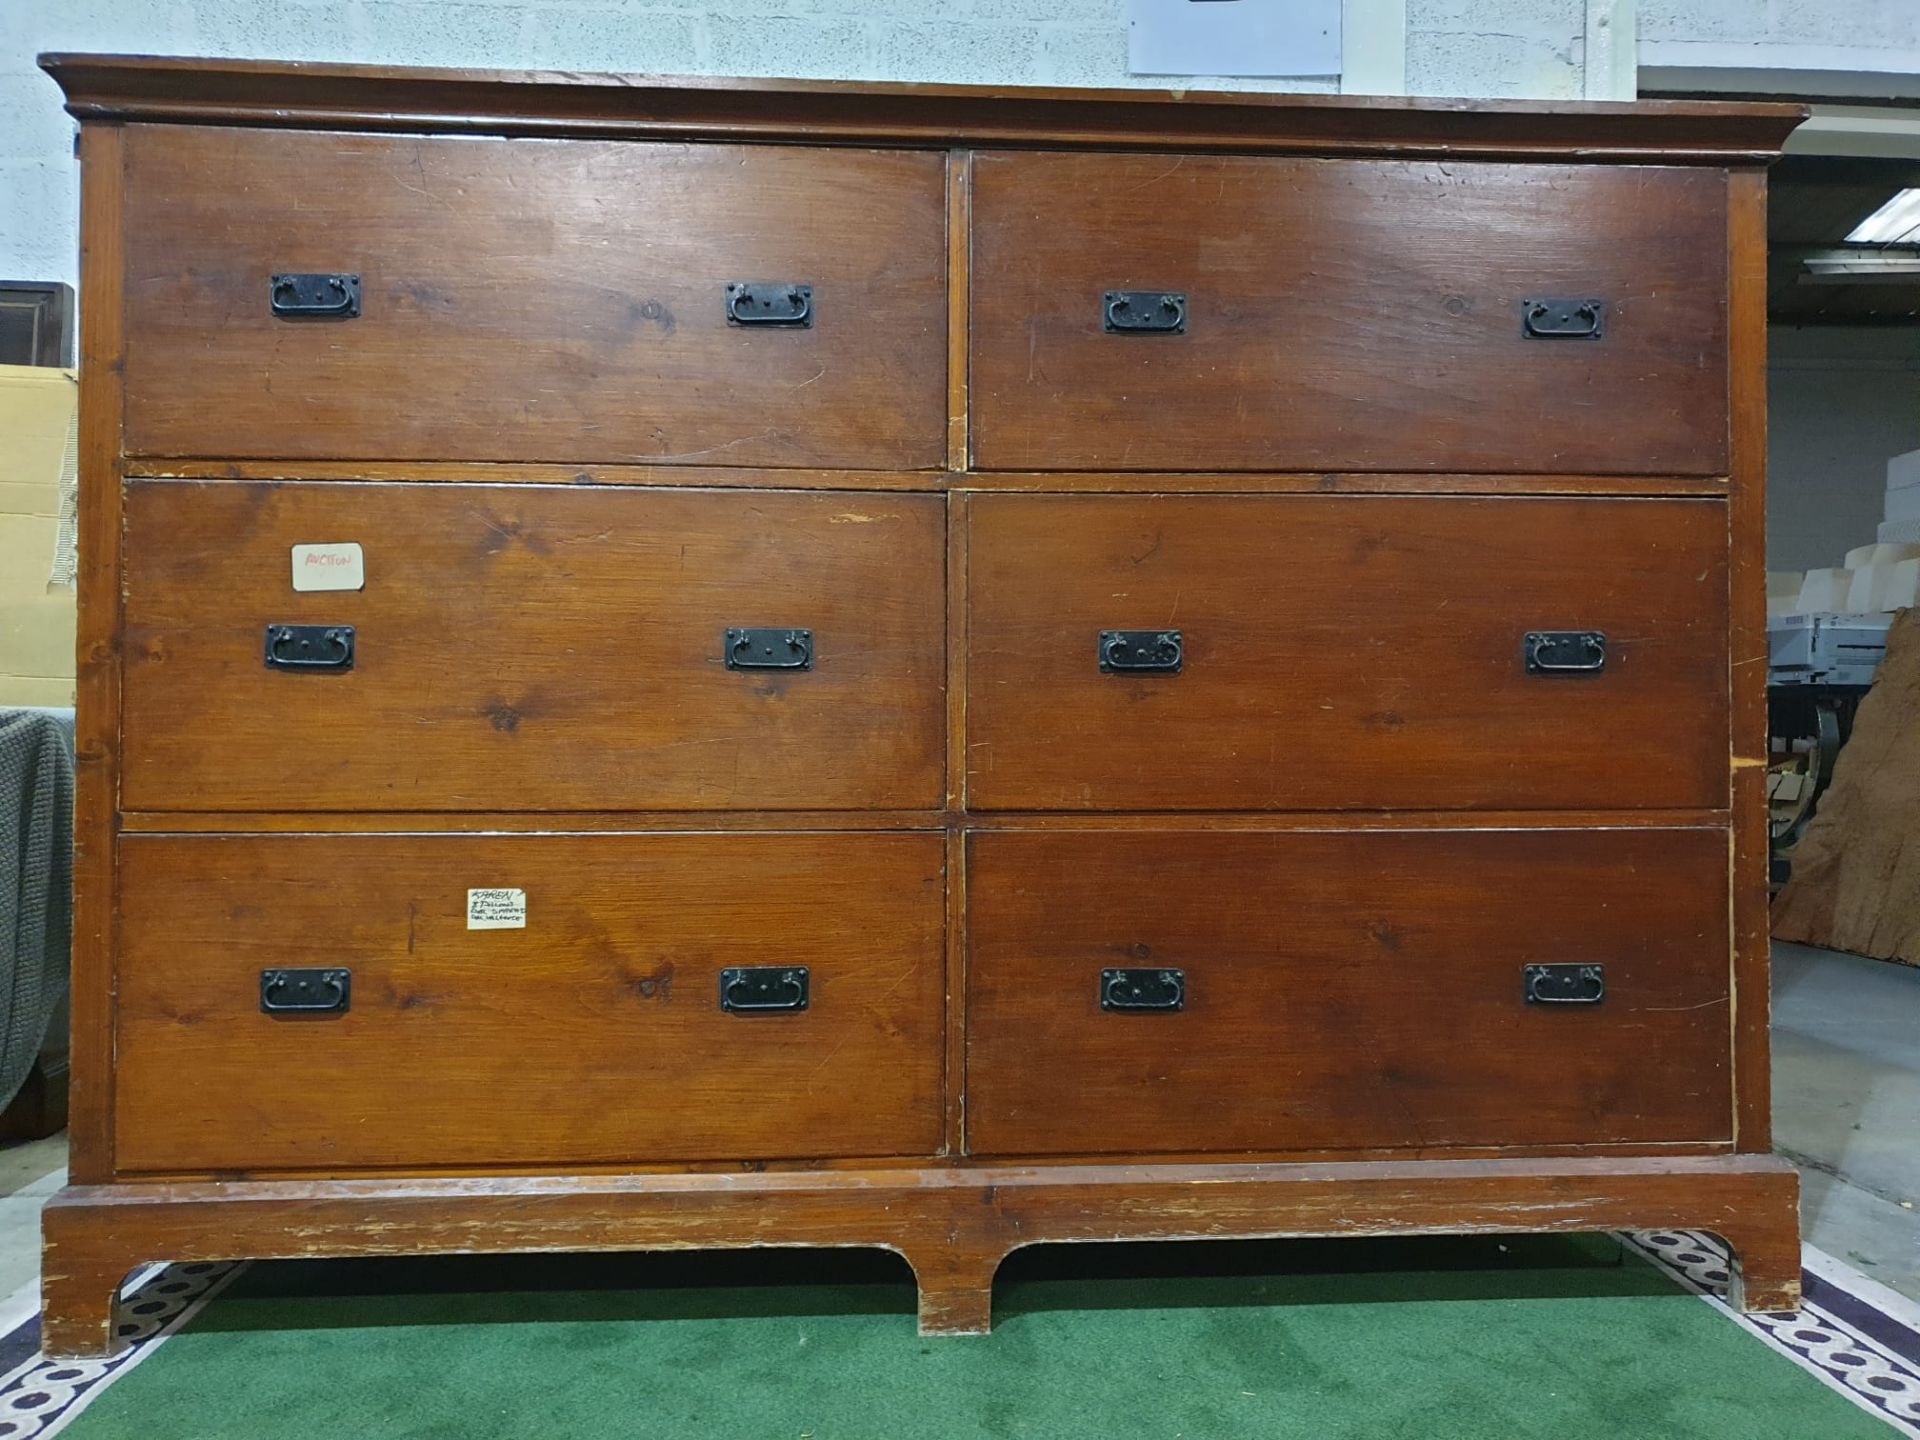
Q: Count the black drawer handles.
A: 12